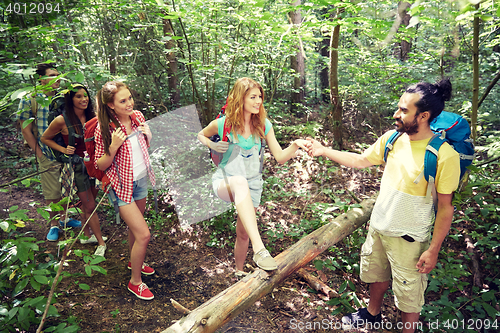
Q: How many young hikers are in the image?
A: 5